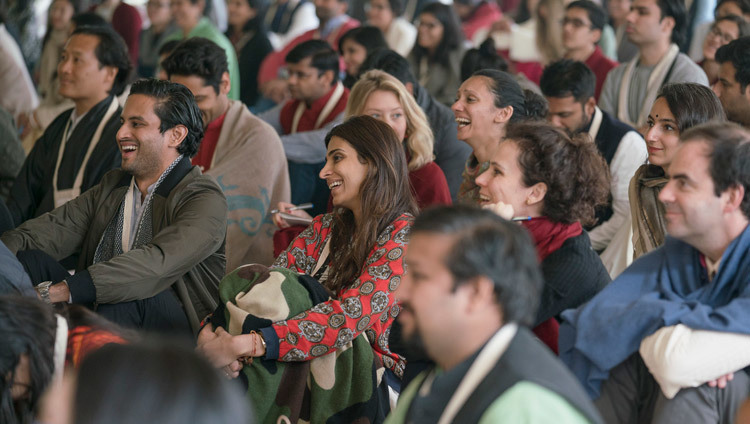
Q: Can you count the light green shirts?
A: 2